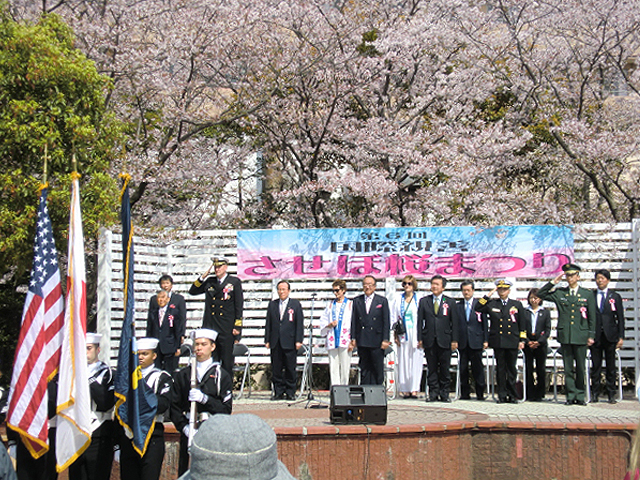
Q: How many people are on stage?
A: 13